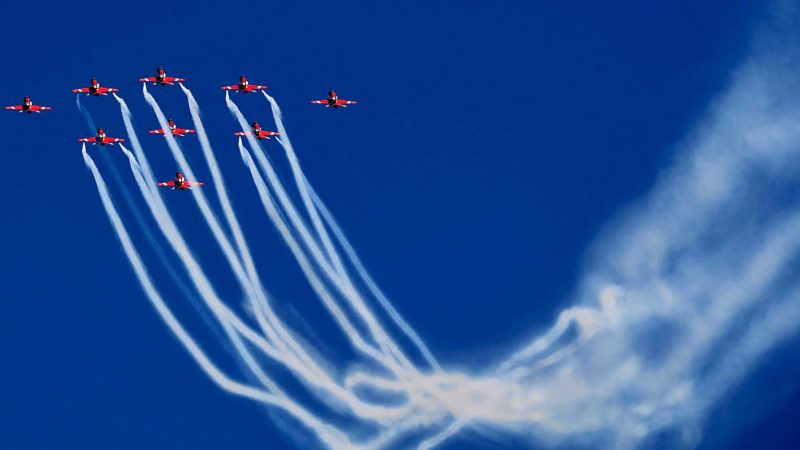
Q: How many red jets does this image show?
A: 9